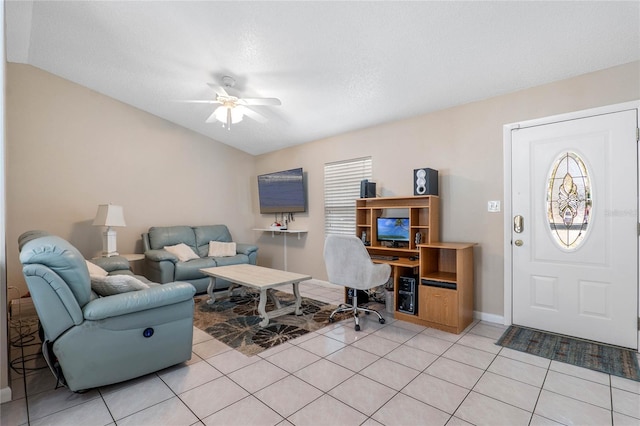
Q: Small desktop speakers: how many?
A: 2